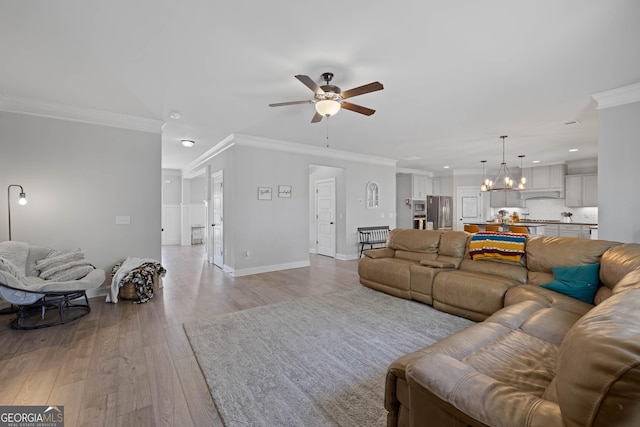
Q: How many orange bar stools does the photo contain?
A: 3